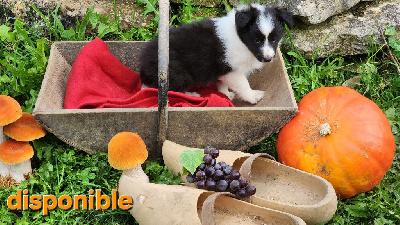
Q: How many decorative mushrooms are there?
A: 4